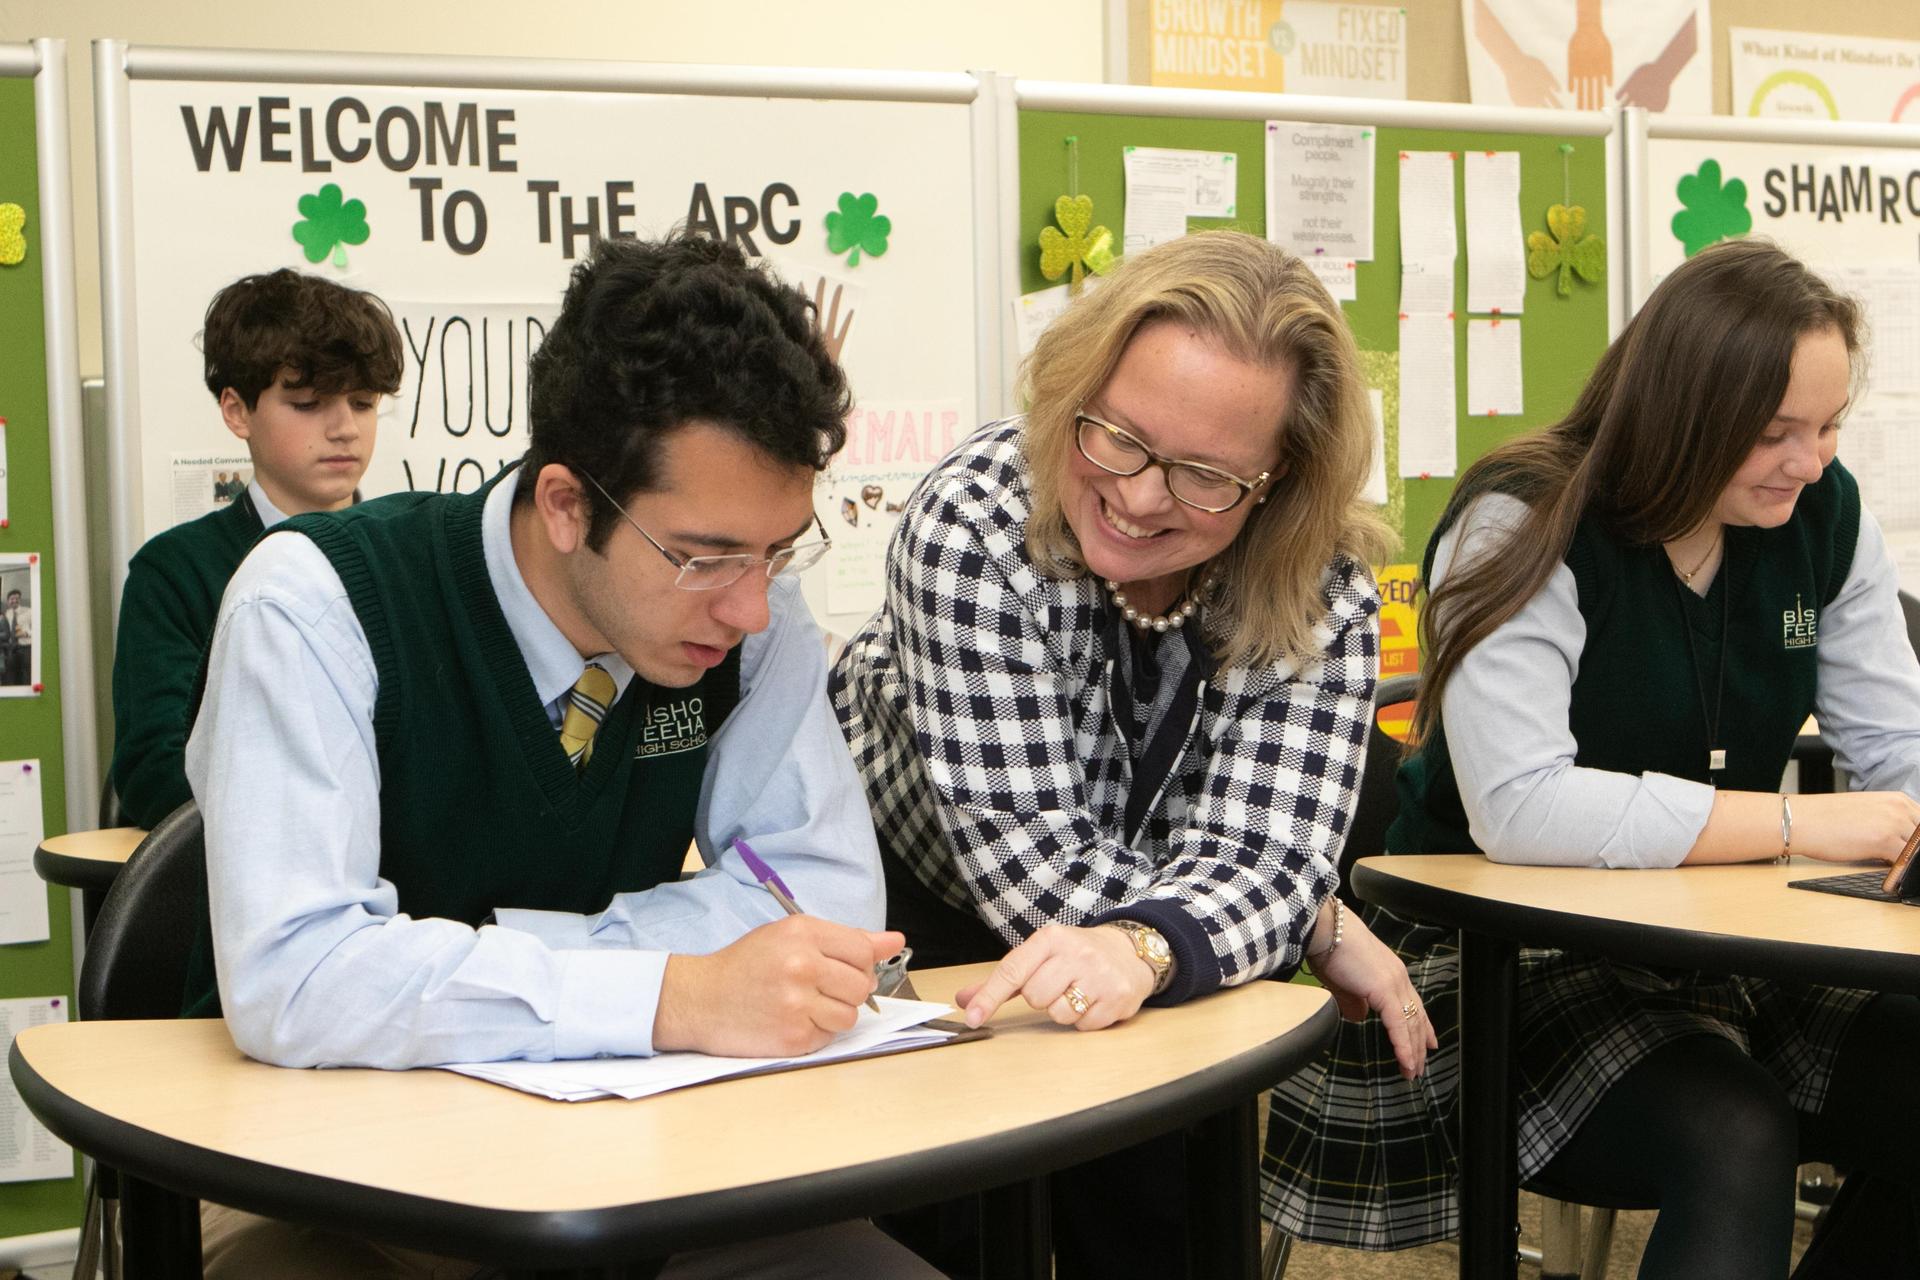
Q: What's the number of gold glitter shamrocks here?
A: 3